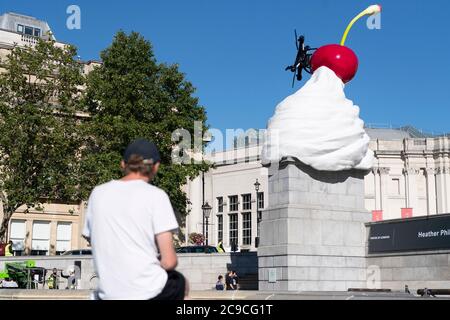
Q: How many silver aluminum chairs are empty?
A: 0